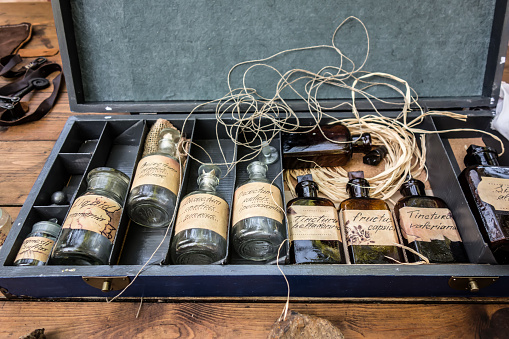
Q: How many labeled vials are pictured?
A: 9